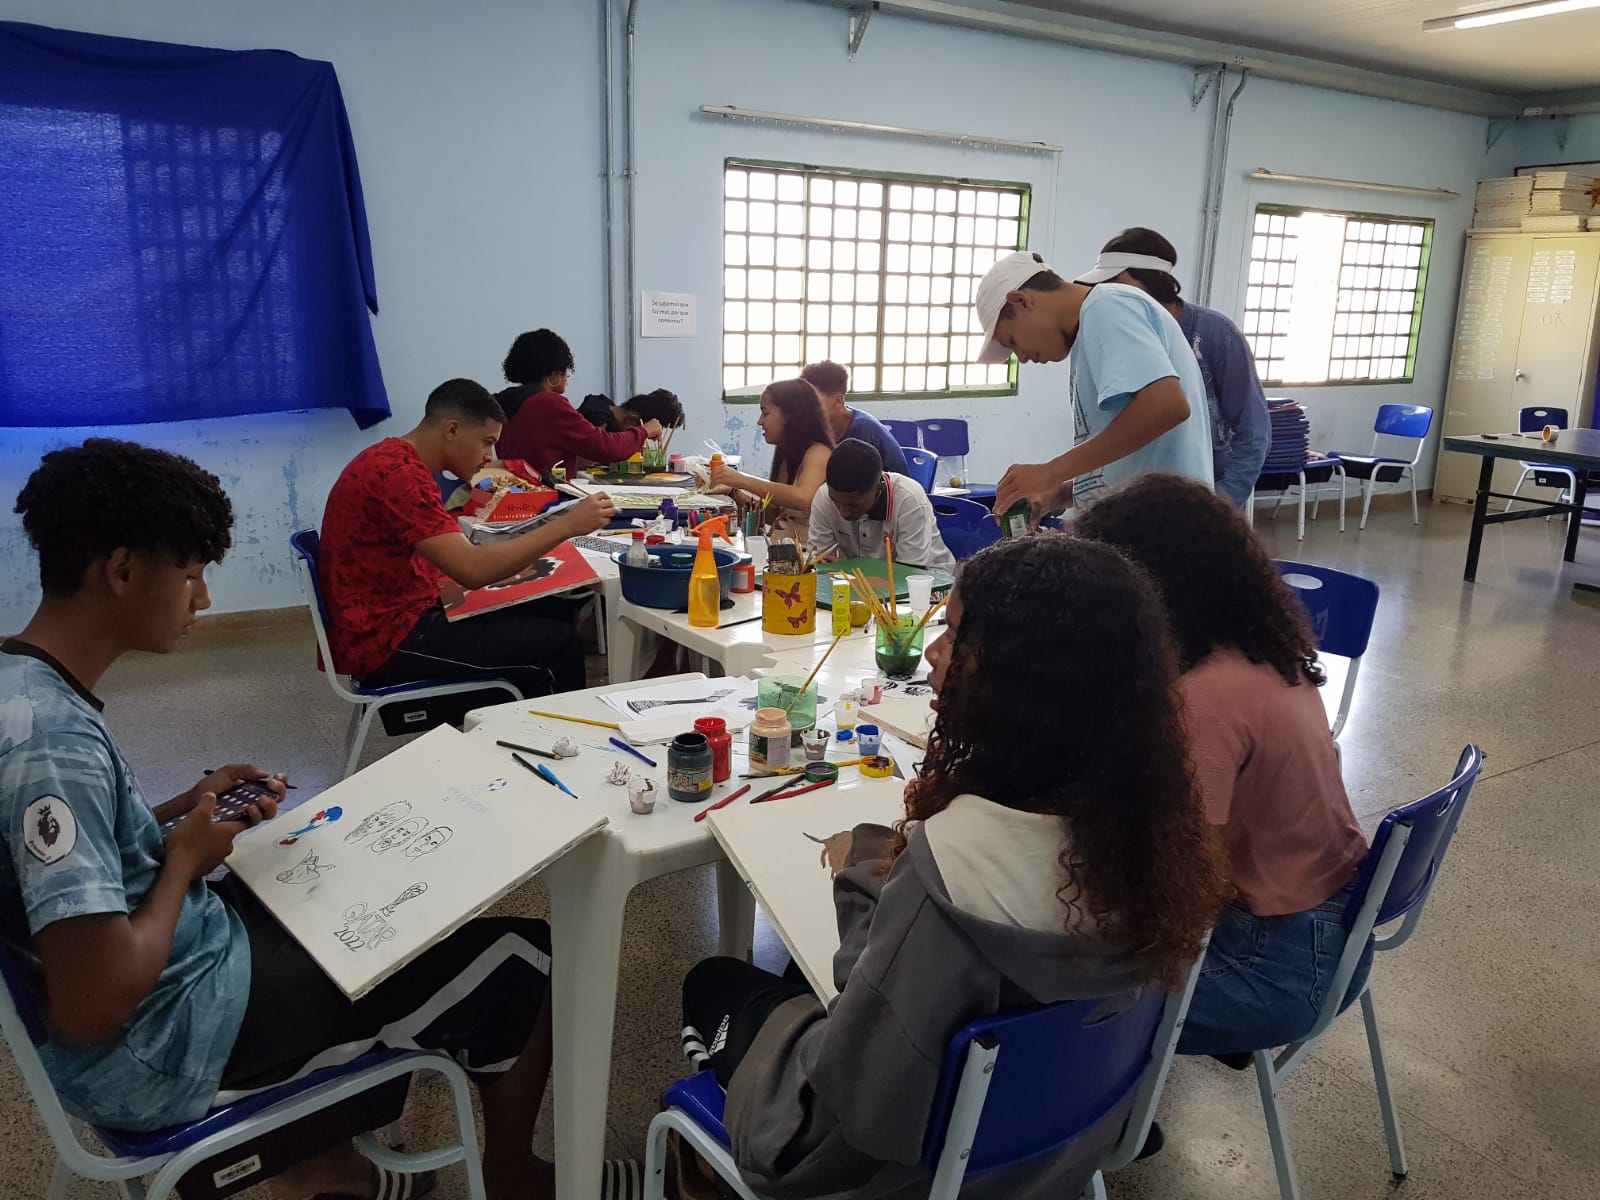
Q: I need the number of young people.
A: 11